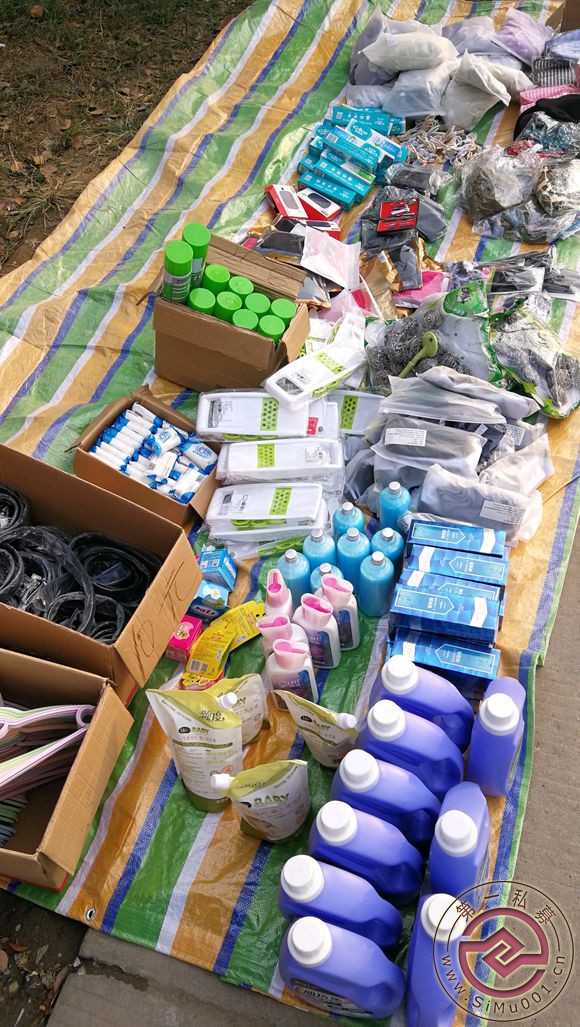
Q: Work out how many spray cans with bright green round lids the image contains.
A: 10